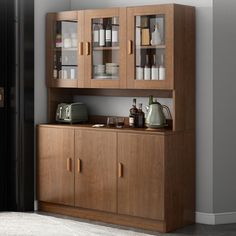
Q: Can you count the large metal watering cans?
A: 0